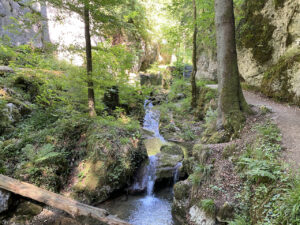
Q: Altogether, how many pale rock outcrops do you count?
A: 2